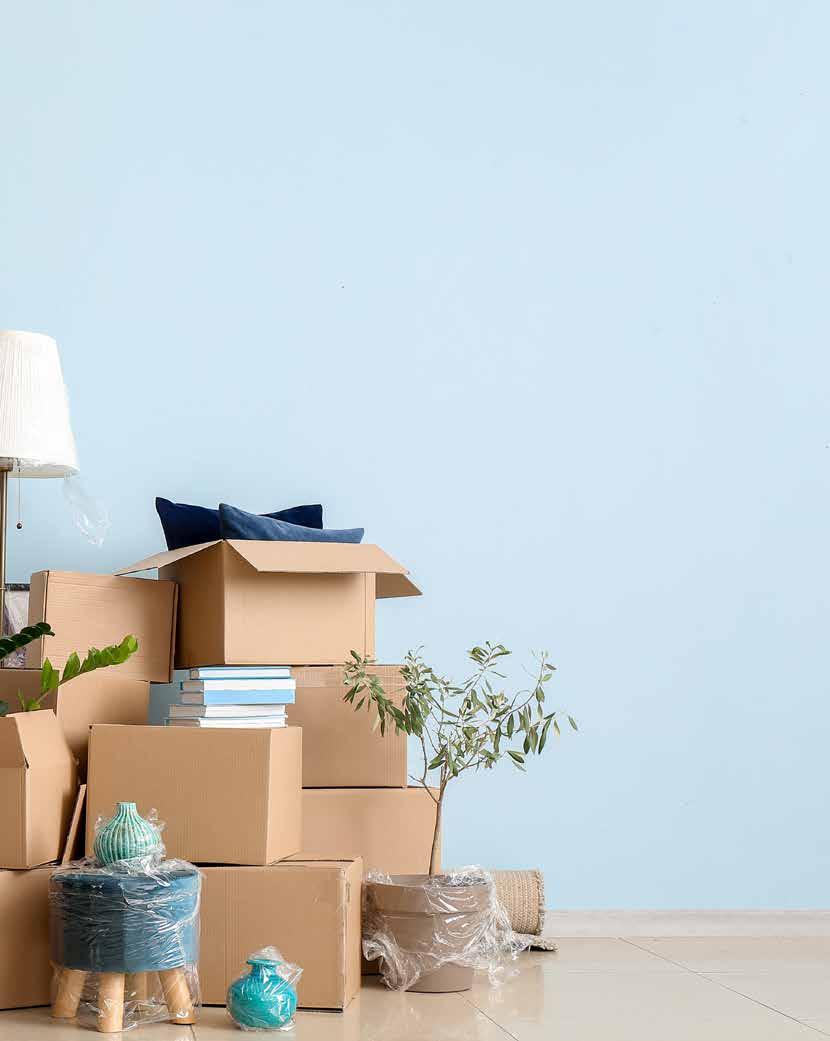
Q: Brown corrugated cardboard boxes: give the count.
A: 9